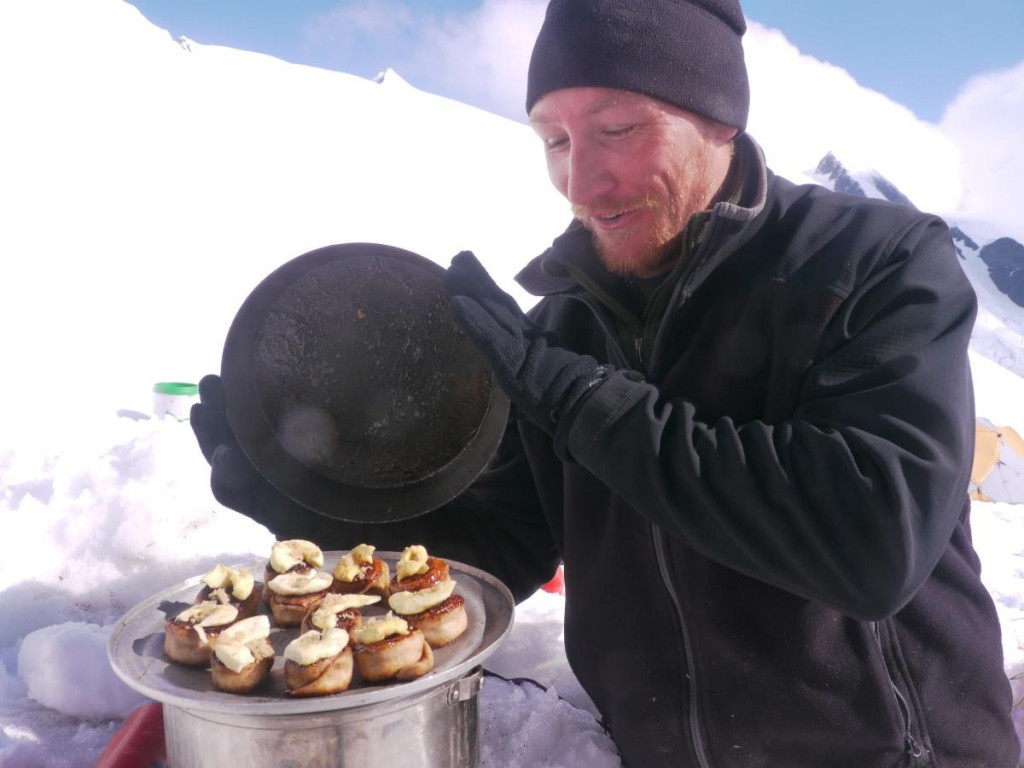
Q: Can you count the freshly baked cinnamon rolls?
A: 11